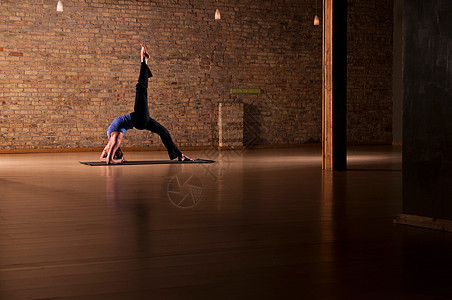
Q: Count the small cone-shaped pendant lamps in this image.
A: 3